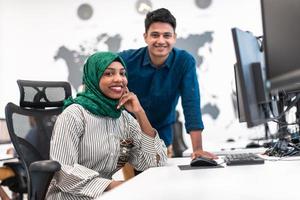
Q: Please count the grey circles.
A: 3